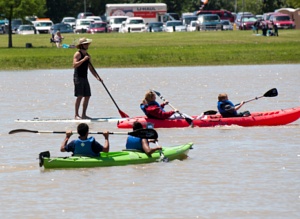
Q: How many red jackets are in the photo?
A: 1